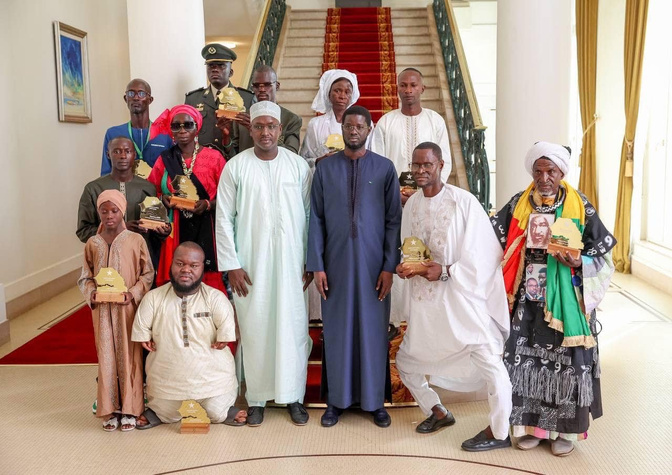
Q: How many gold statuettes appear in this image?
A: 10